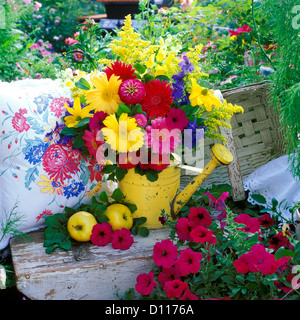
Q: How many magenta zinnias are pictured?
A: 1